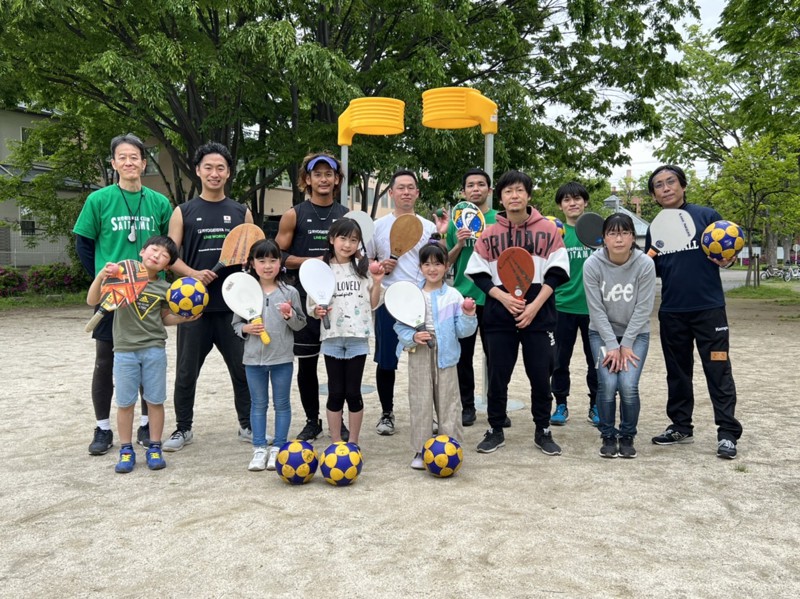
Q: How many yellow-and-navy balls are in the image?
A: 5